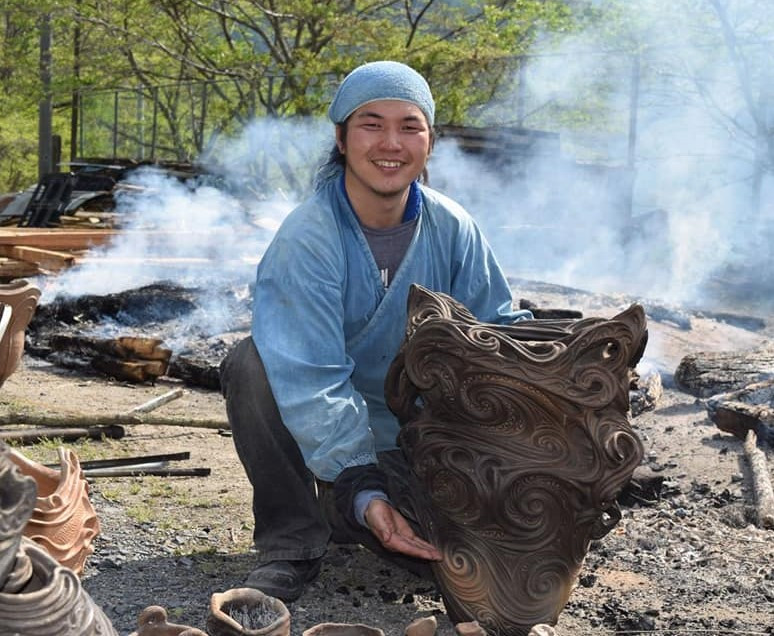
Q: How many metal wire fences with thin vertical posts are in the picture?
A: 1